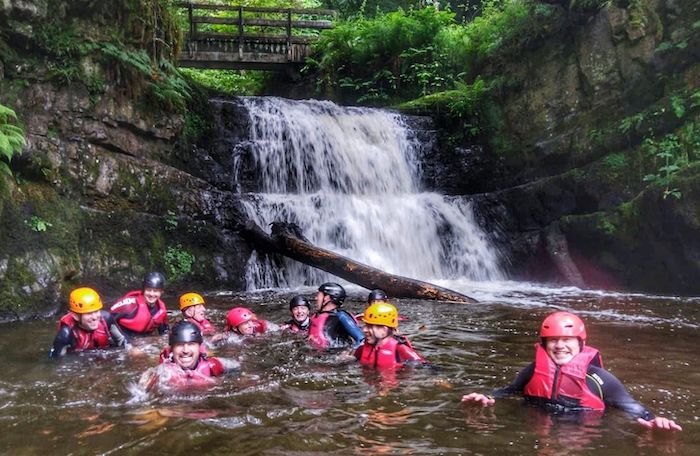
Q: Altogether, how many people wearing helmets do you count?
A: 10